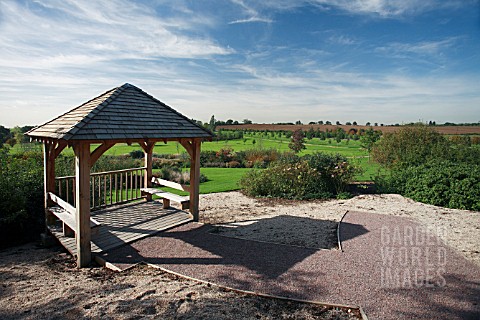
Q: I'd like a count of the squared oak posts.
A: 4